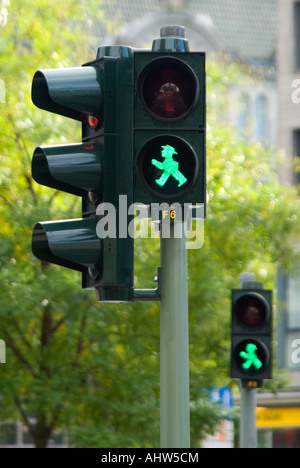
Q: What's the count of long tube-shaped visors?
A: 3